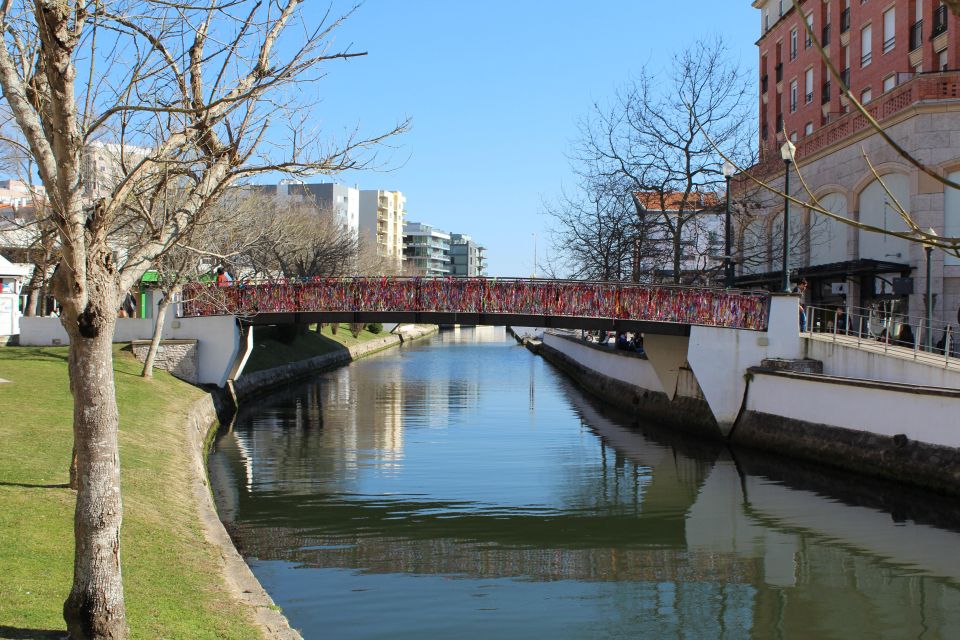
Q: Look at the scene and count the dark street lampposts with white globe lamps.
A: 3